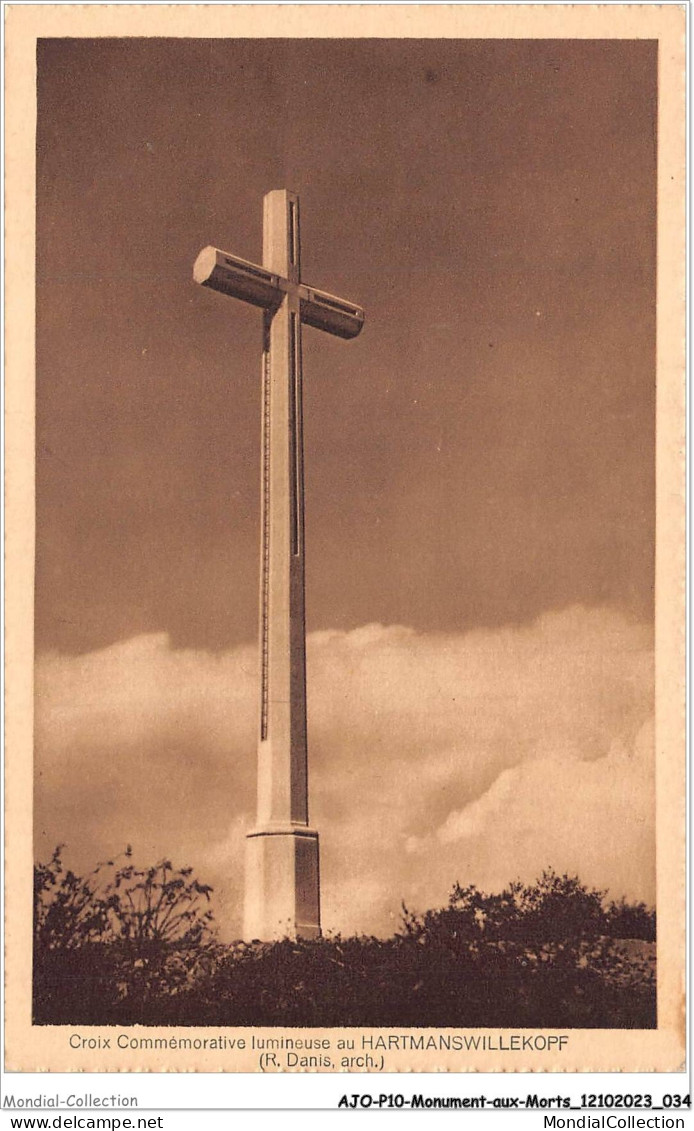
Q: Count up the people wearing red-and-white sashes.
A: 0